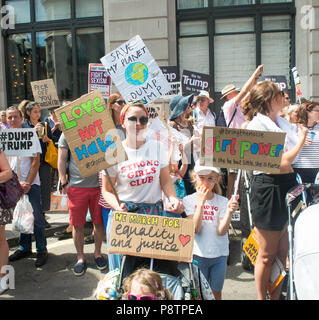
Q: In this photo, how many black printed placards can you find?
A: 3